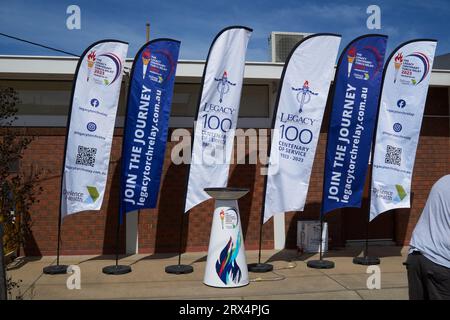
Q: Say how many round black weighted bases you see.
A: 6